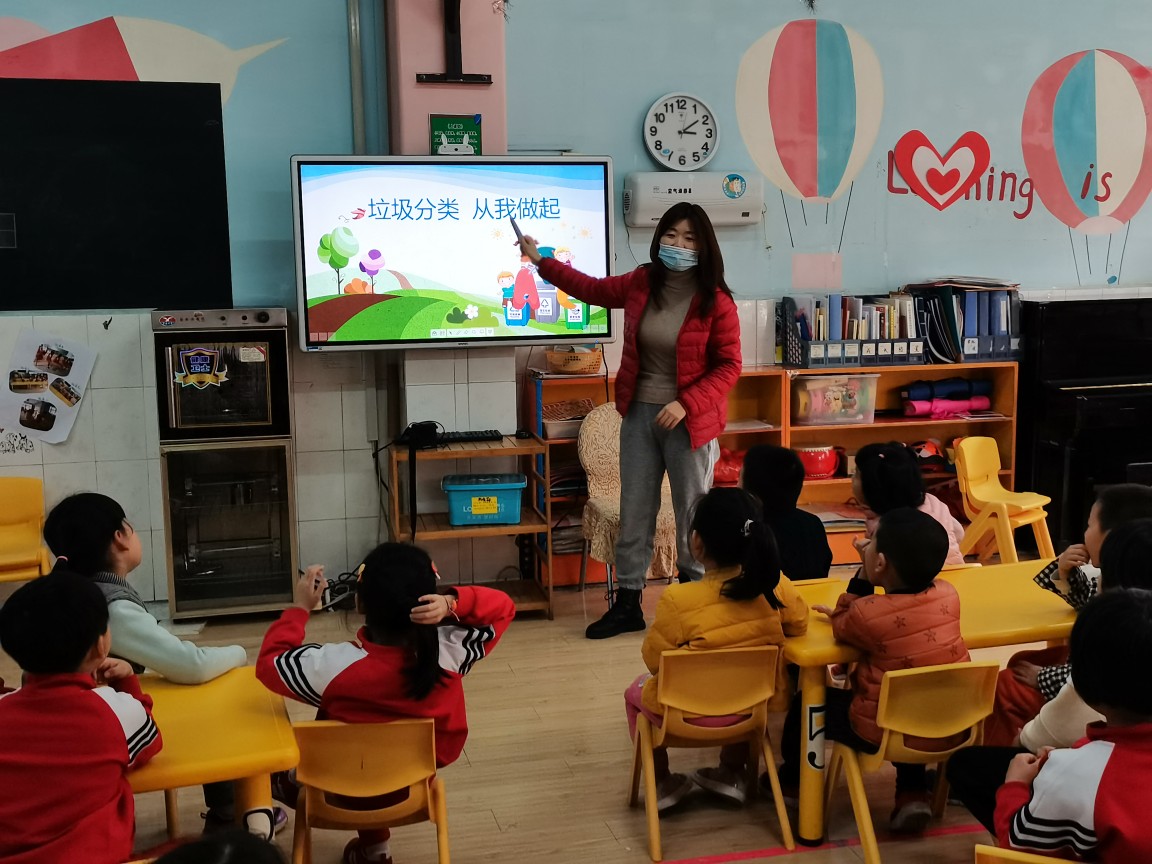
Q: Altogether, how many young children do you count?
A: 11